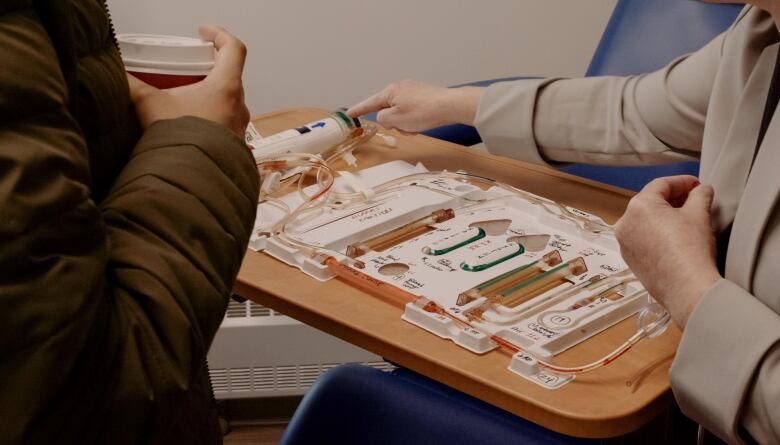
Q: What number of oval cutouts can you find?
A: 1